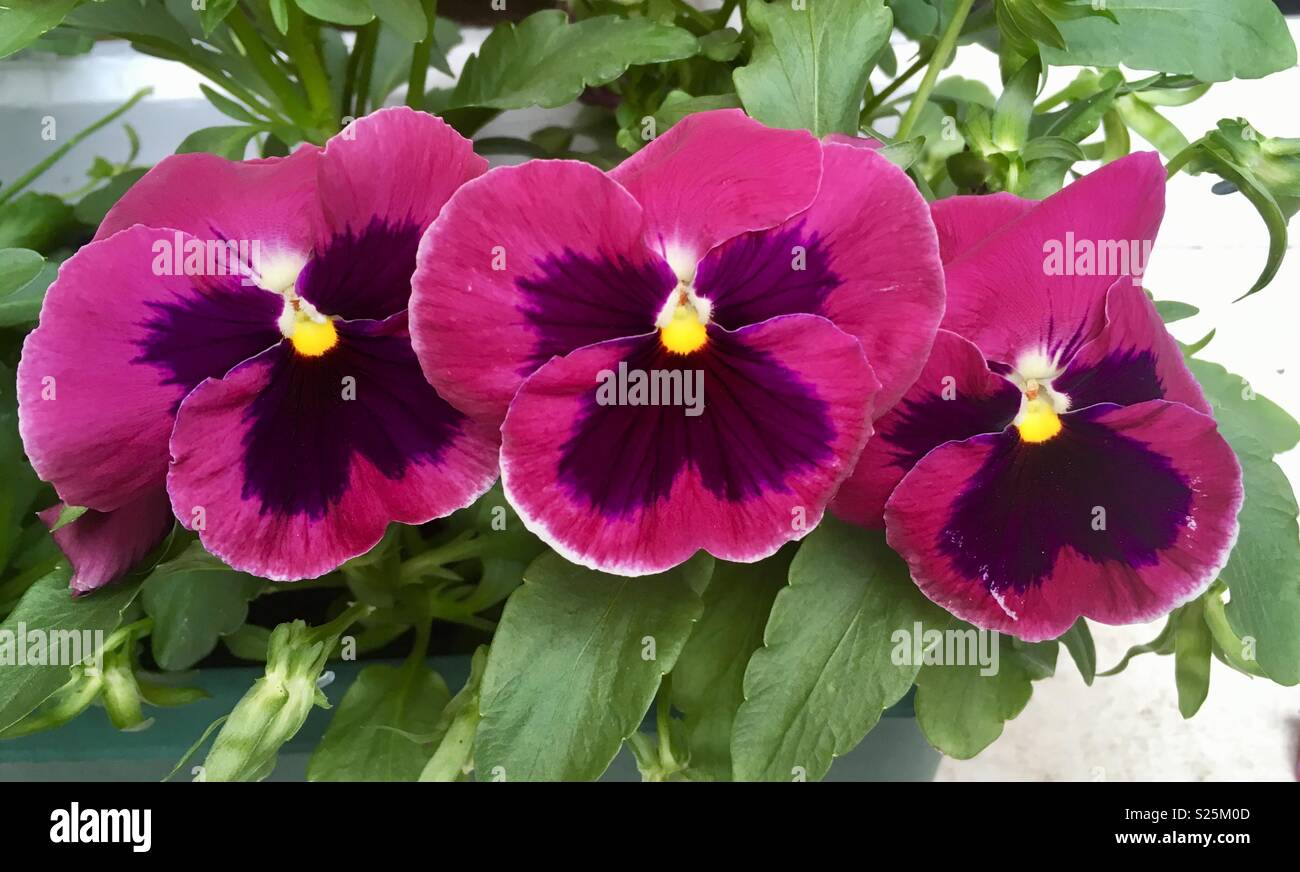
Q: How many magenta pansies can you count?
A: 3